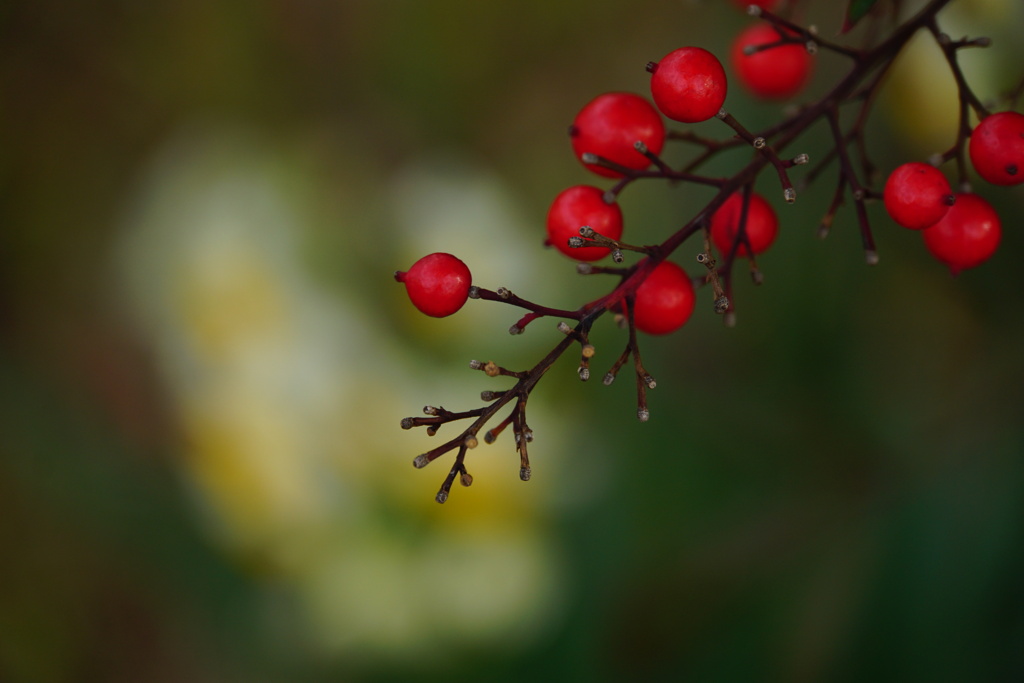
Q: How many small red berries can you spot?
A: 11